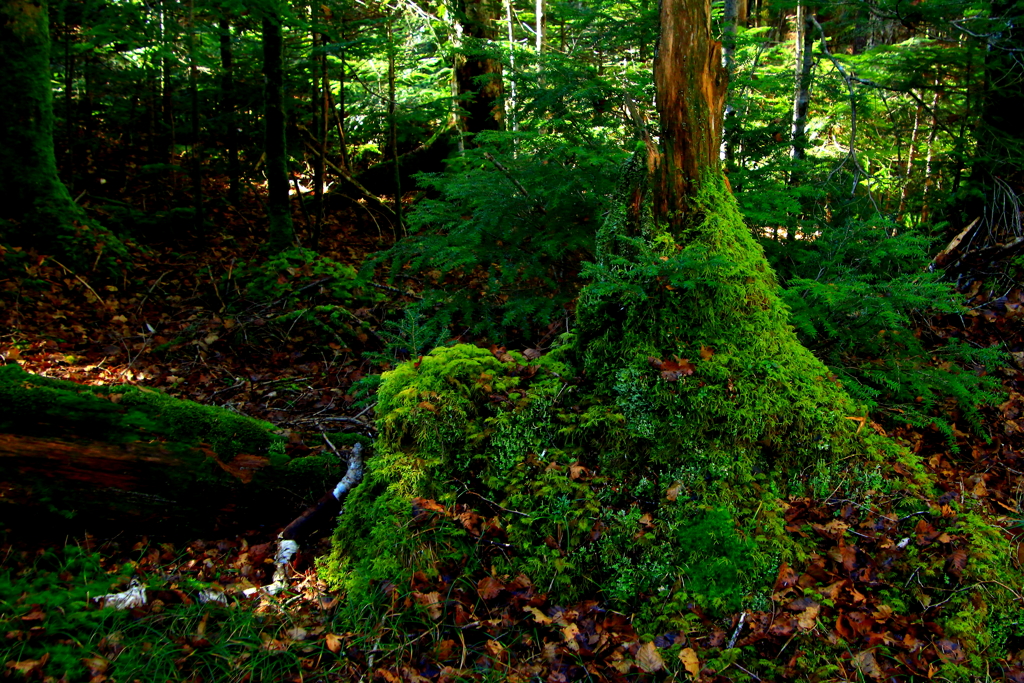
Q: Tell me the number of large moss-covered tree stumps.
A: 1